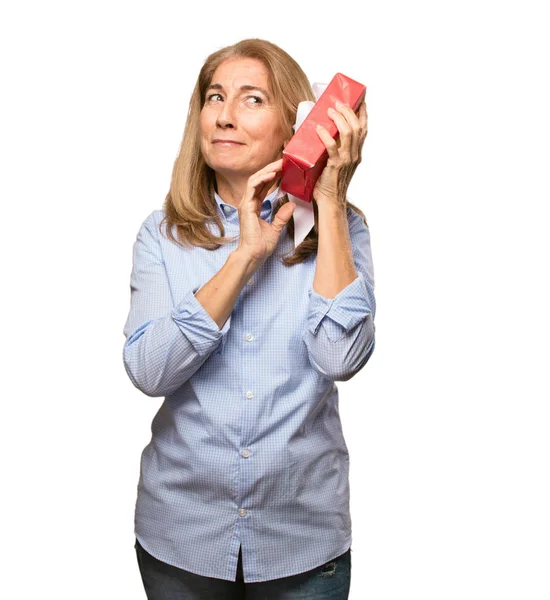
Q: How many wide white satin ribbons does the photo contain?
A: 1